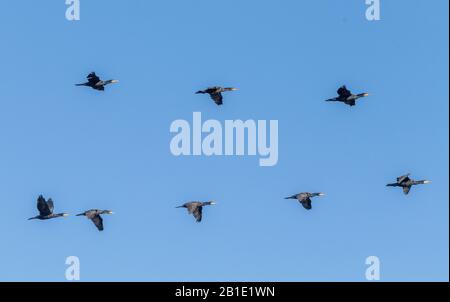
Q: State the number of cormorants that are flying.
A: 8